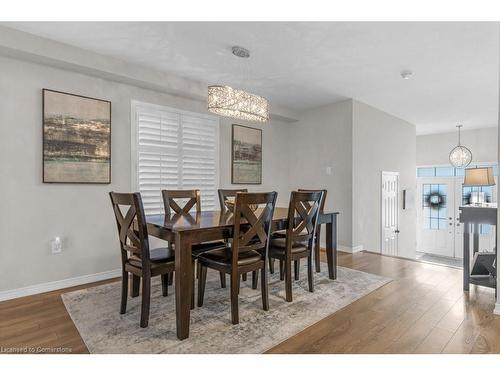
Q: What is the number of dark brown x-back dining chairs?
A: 6